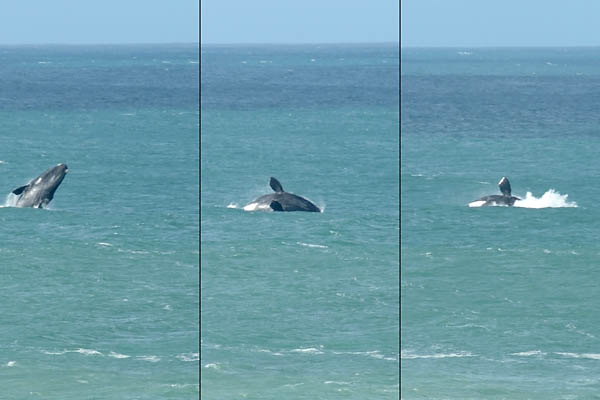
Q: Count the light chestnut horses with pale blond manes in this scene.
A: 0